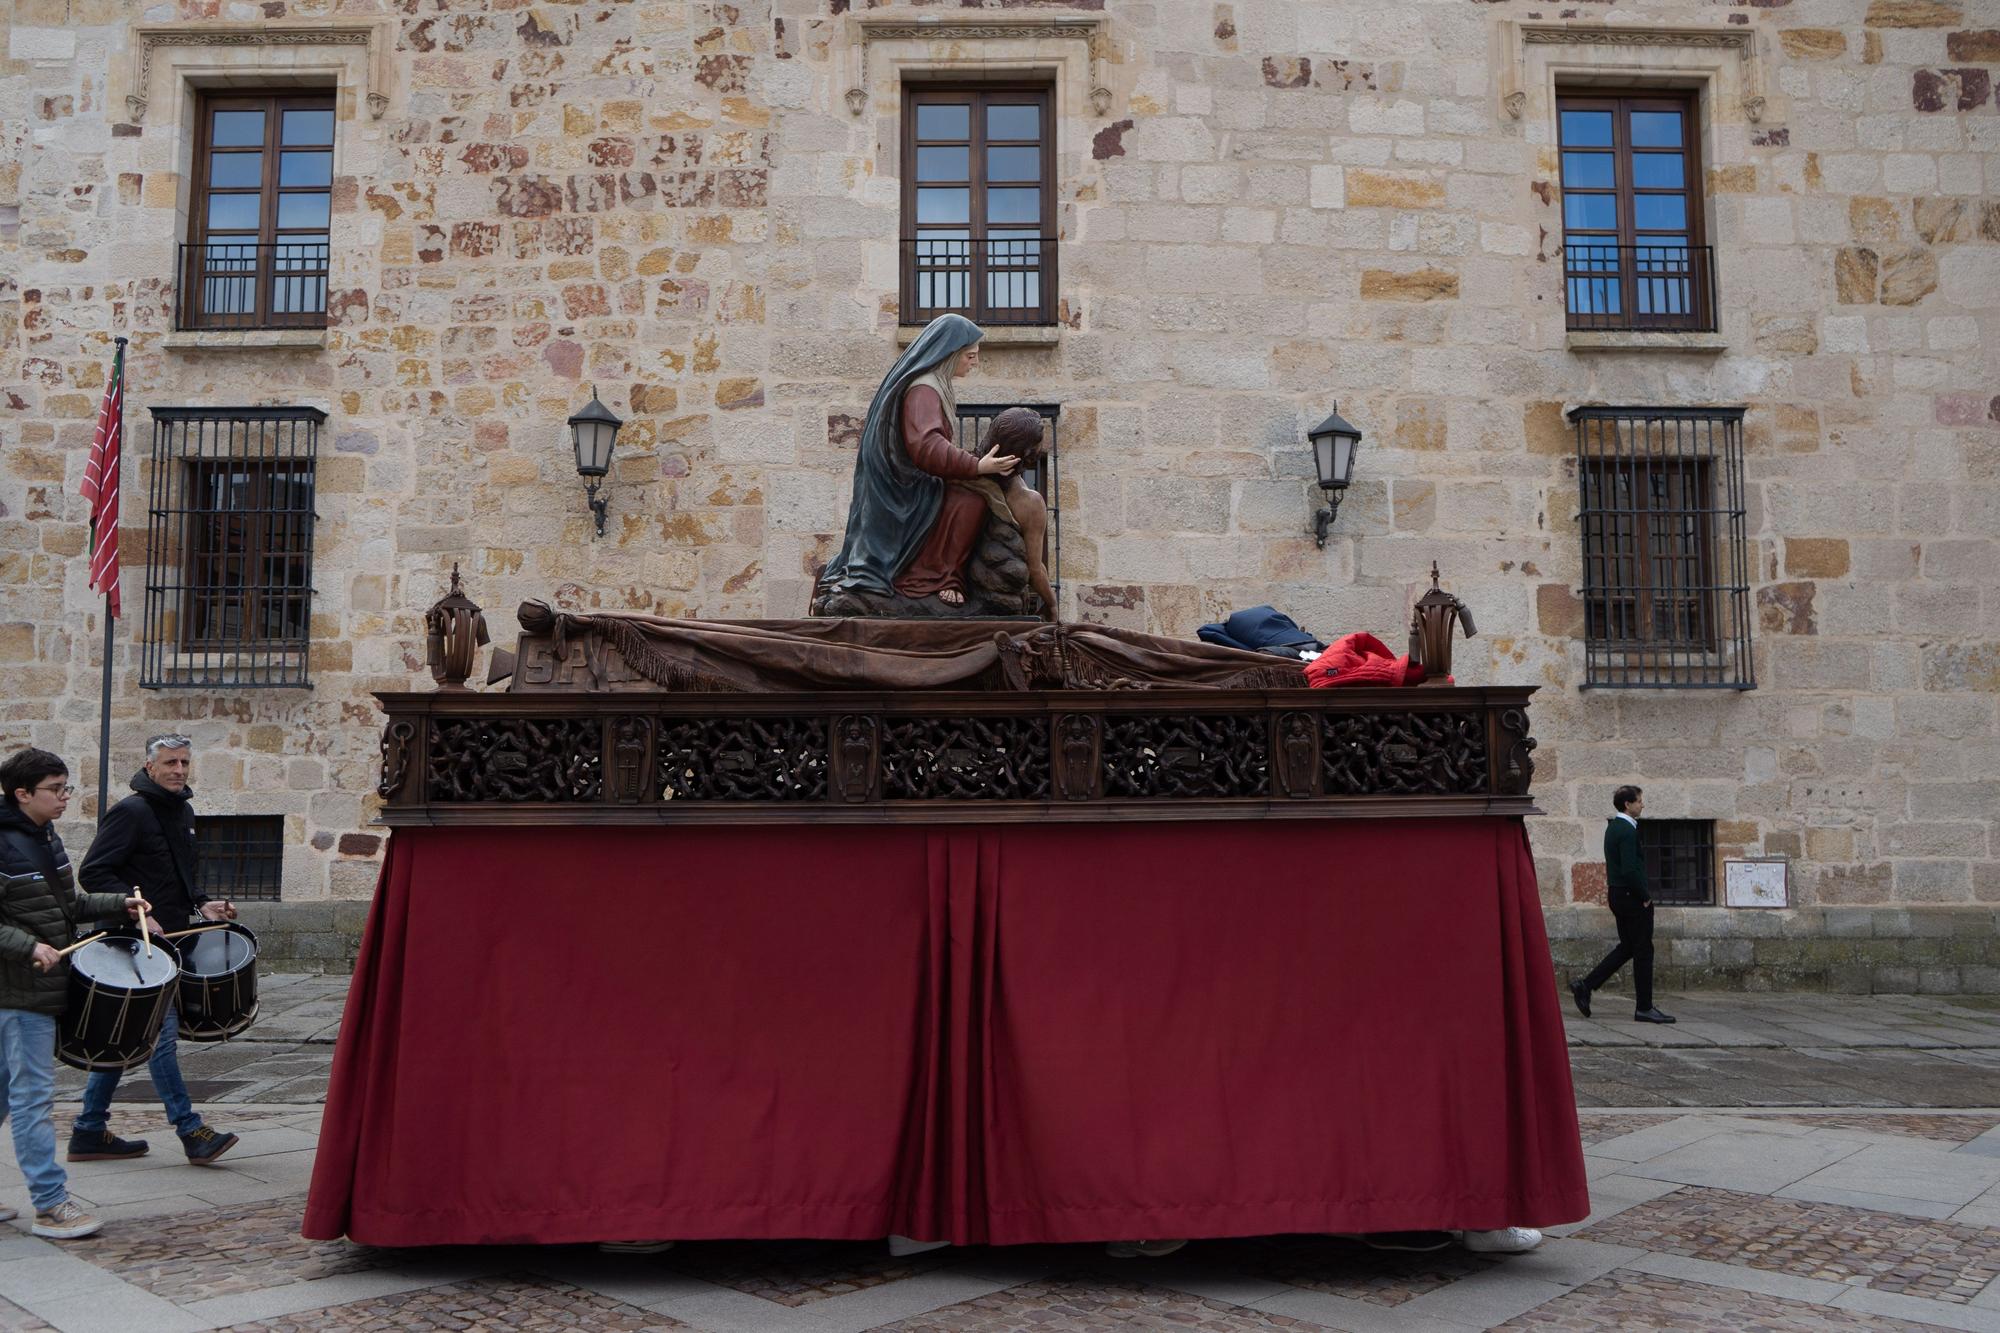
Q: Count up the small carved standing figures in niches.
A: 4